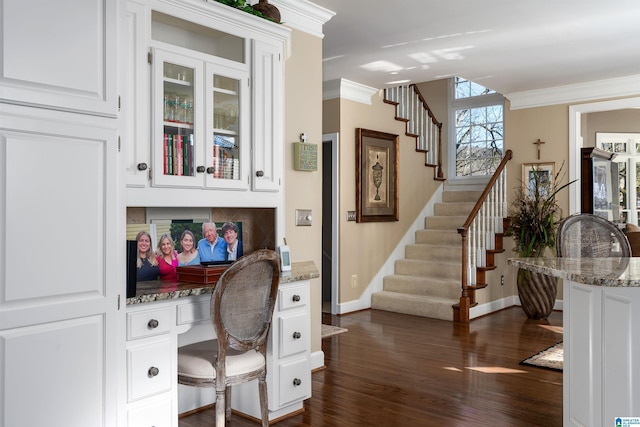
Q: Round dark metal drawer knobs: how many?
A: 5